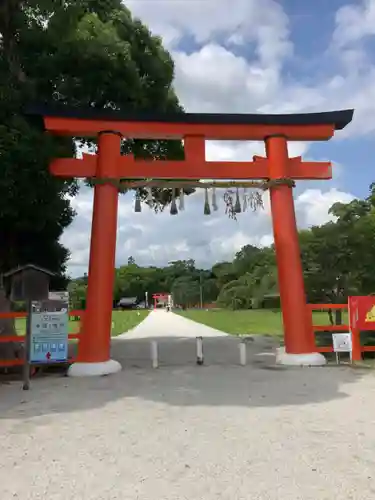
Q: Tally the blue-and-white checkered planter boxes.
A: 0